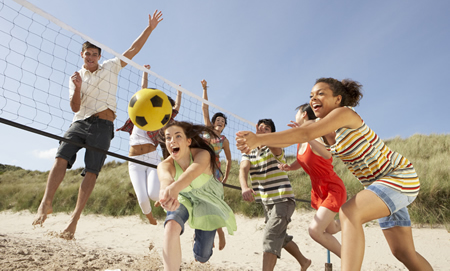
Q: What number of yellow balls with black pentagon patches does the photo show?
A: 1